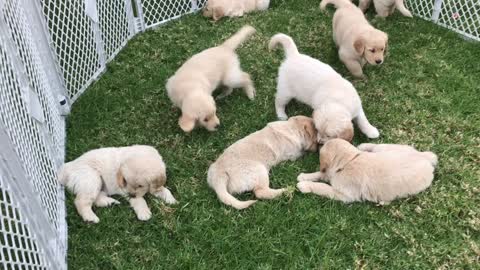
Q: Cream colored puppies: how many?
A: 8